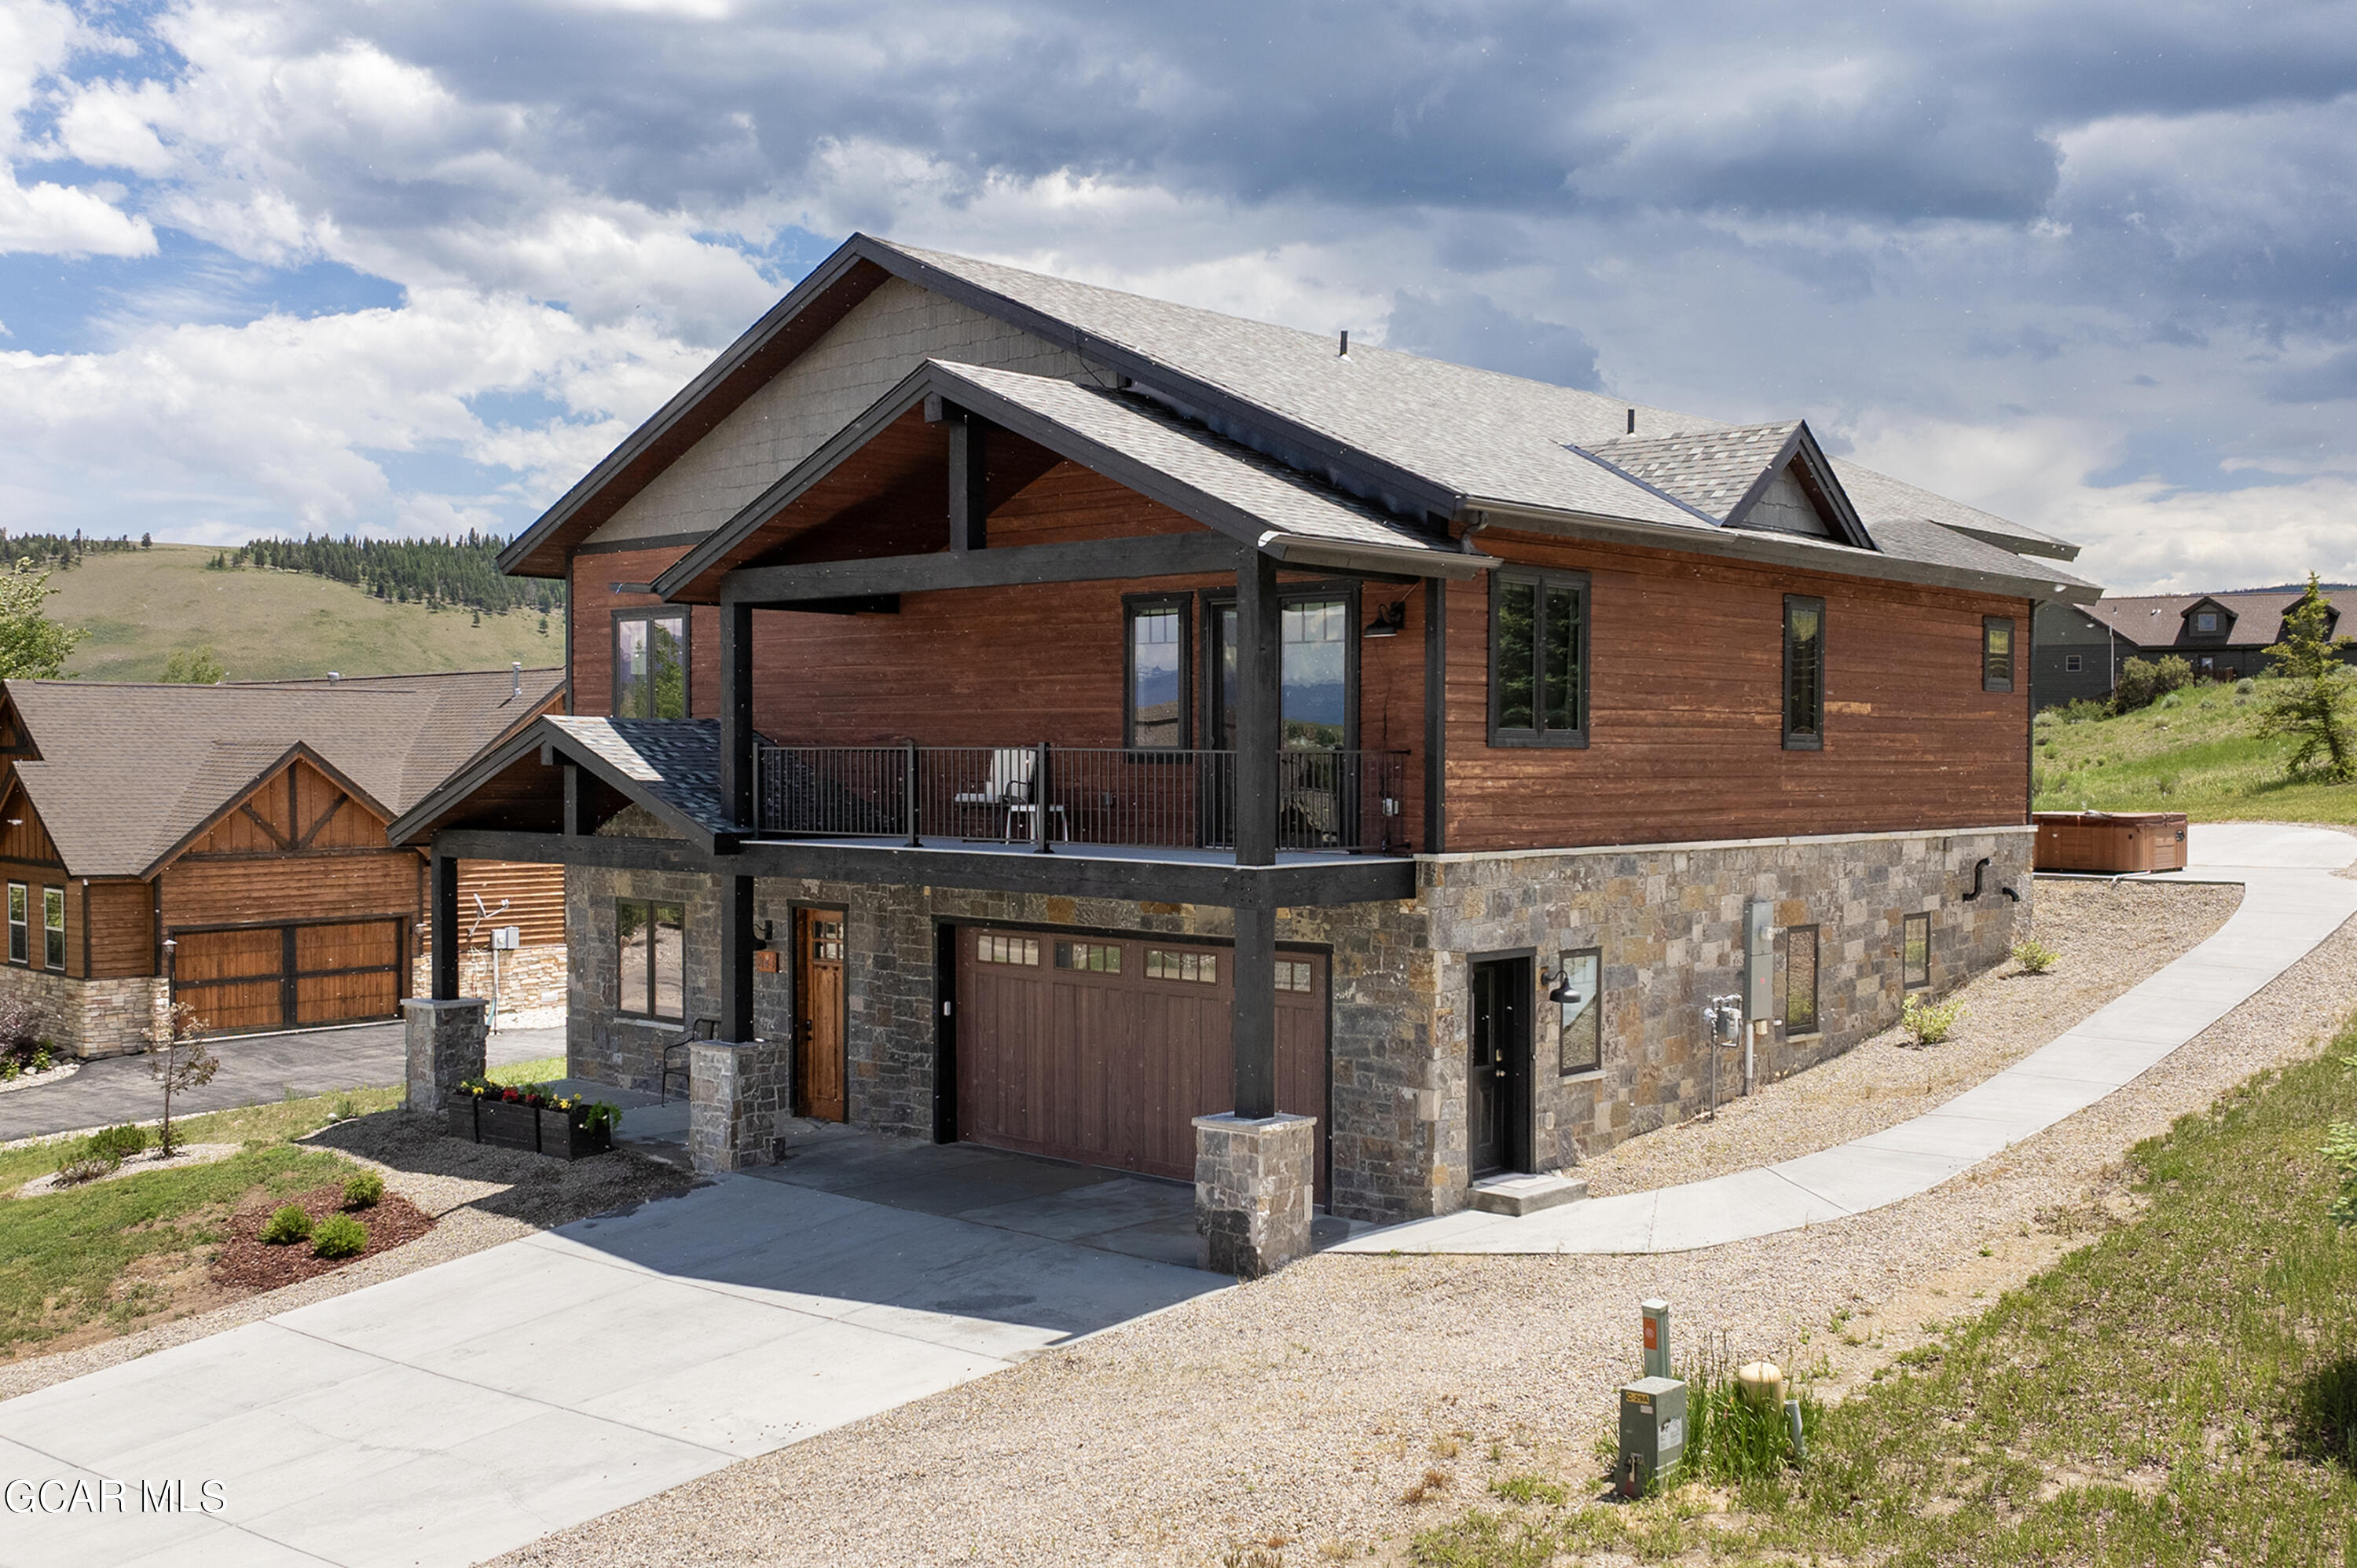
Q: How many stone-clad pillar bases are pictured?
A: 3